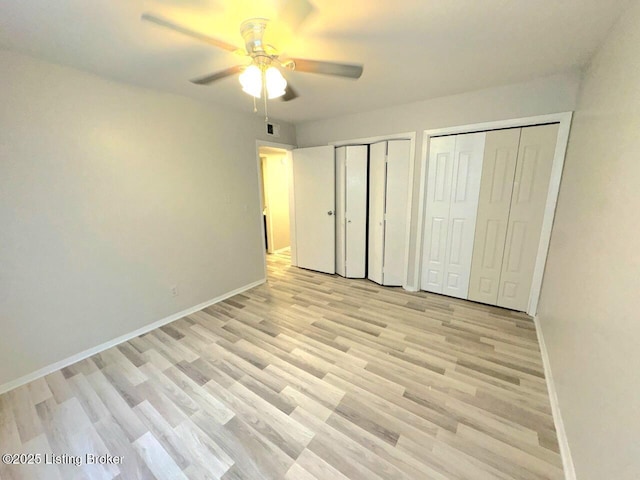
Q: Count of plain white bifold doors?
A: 2